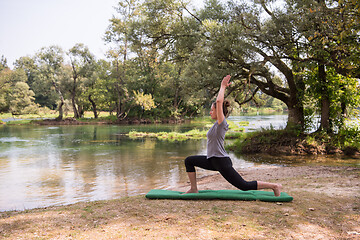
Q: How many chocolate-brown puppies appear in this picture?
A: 0